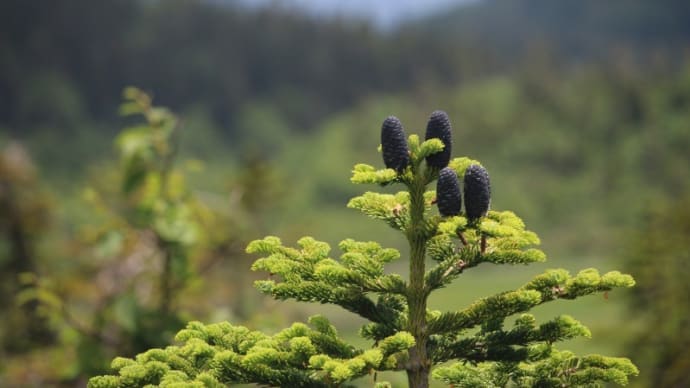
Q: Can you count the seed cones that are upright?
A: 4